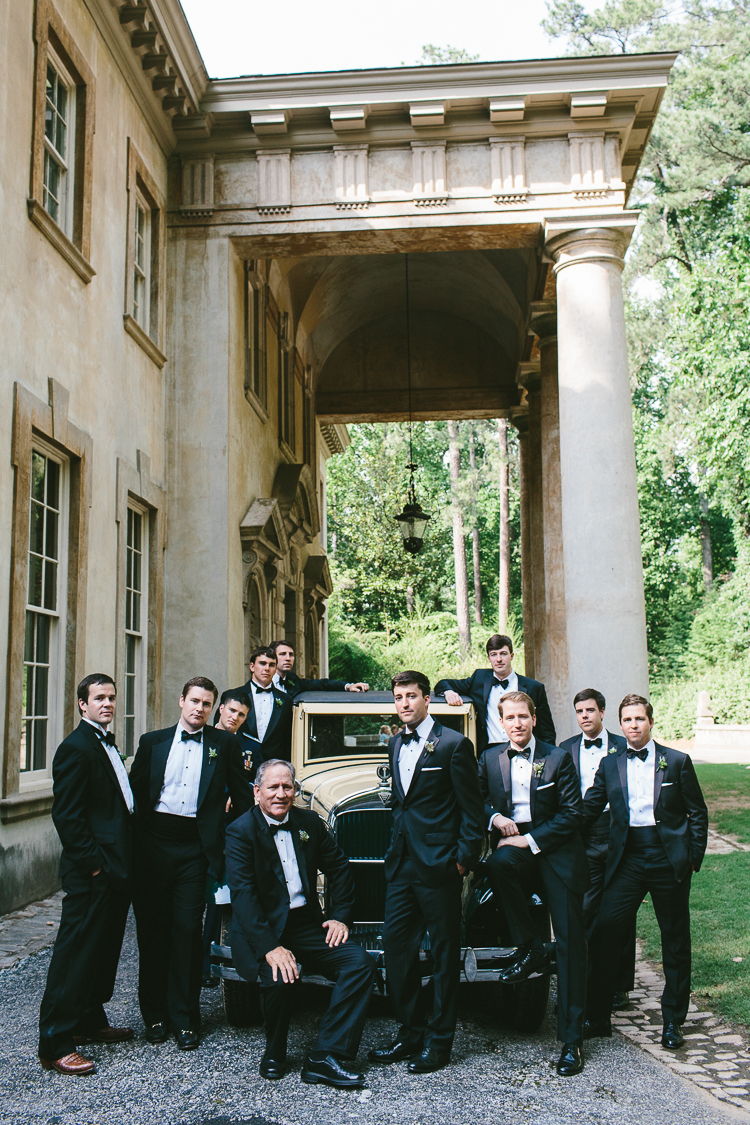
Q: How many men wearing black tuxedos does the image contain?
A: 10